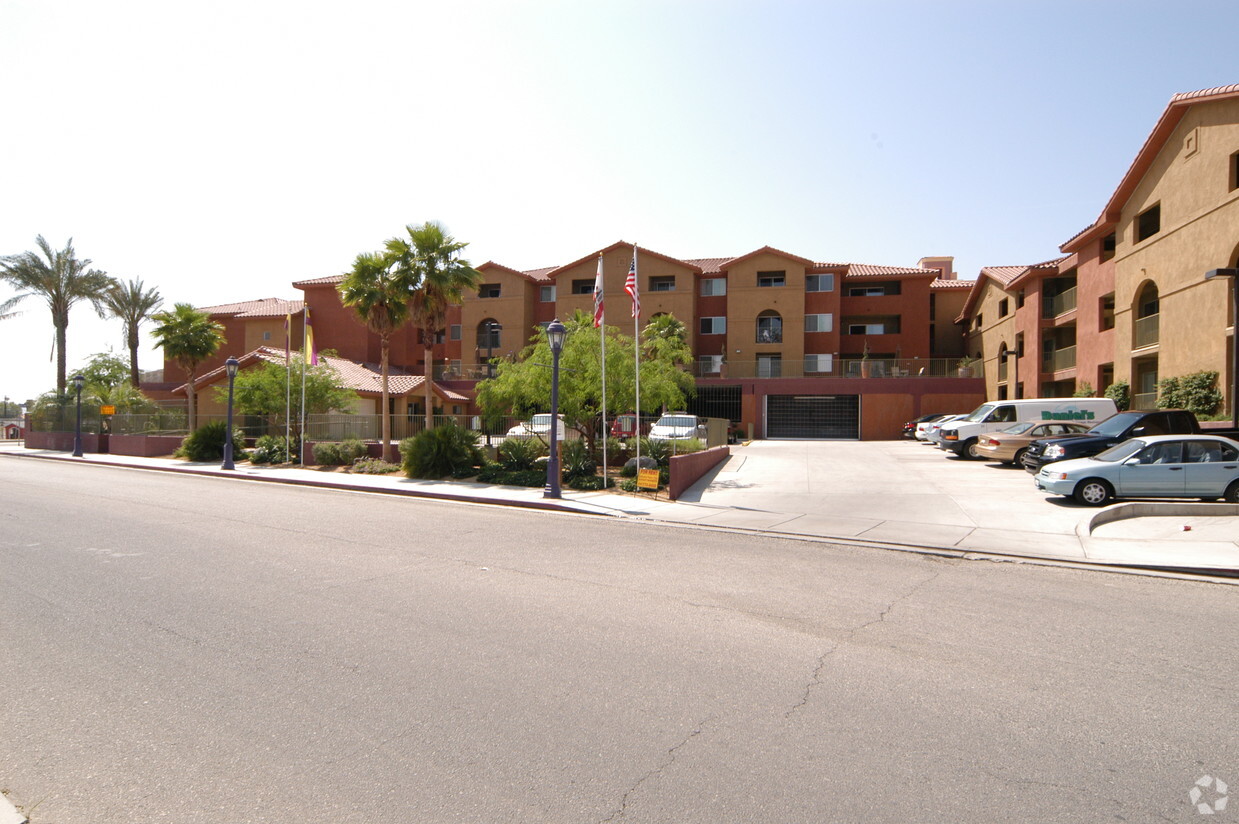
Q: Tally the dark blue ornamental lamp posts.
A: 3